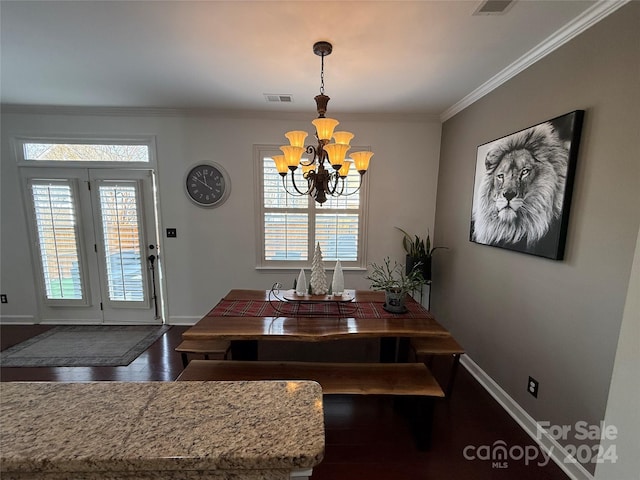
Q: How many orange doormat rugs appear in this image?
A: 0